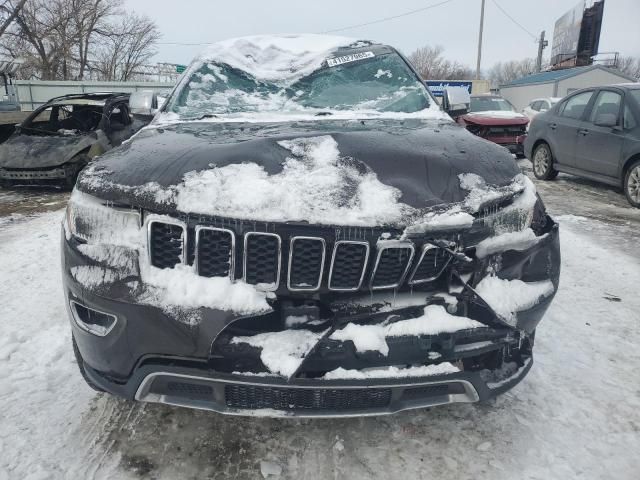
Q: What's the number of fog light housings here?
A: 1